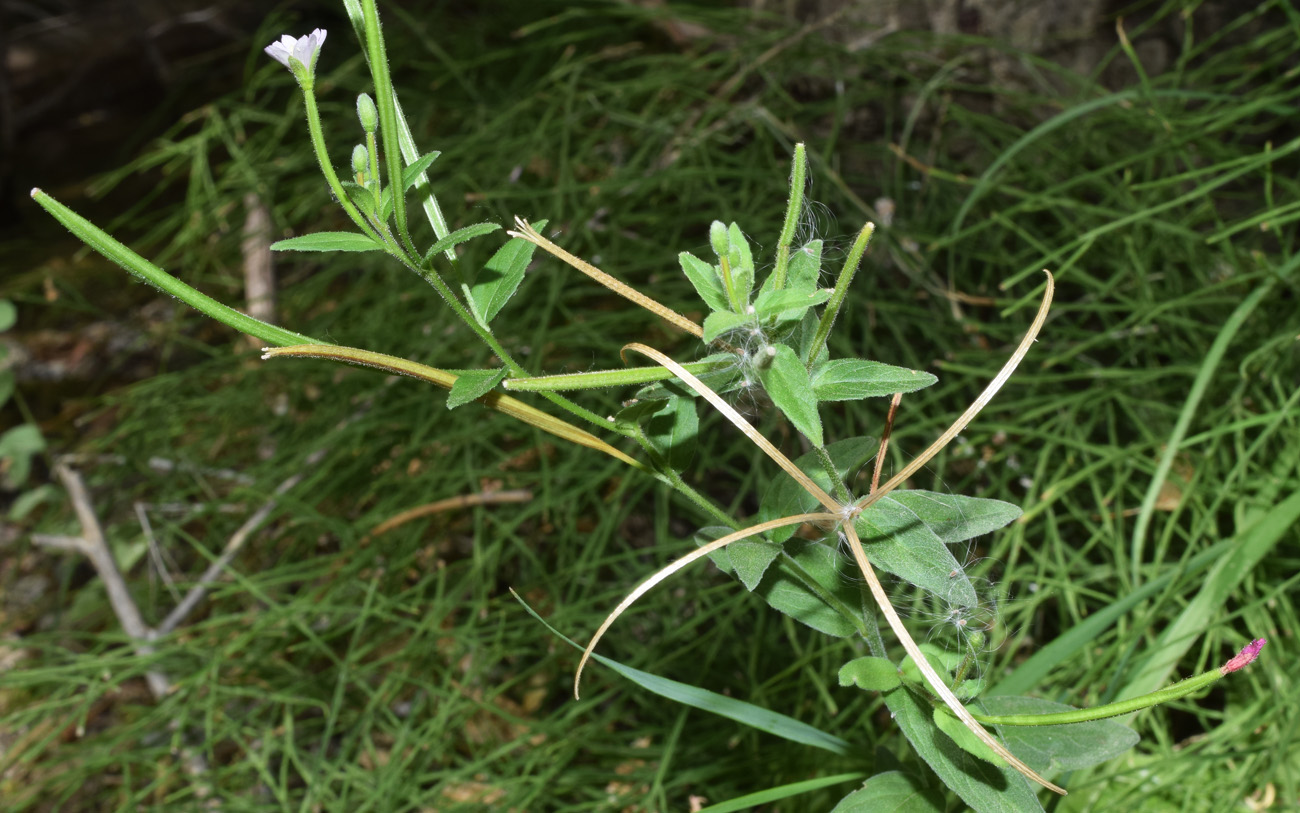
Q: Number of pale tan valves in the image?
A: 4